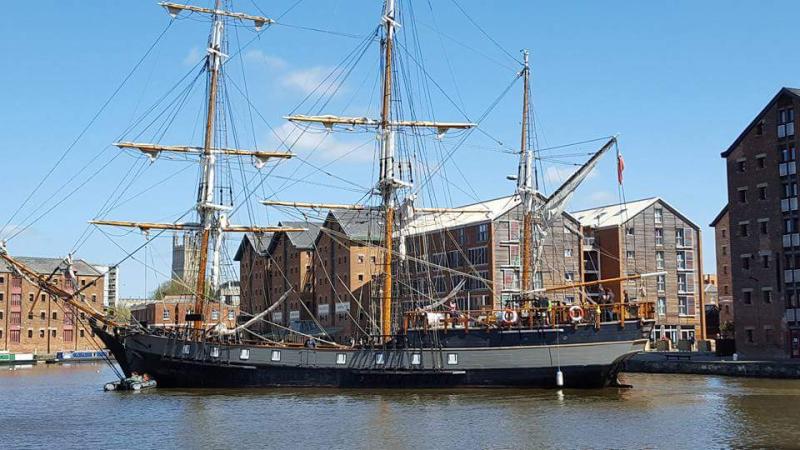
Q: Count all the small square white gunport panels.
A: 8